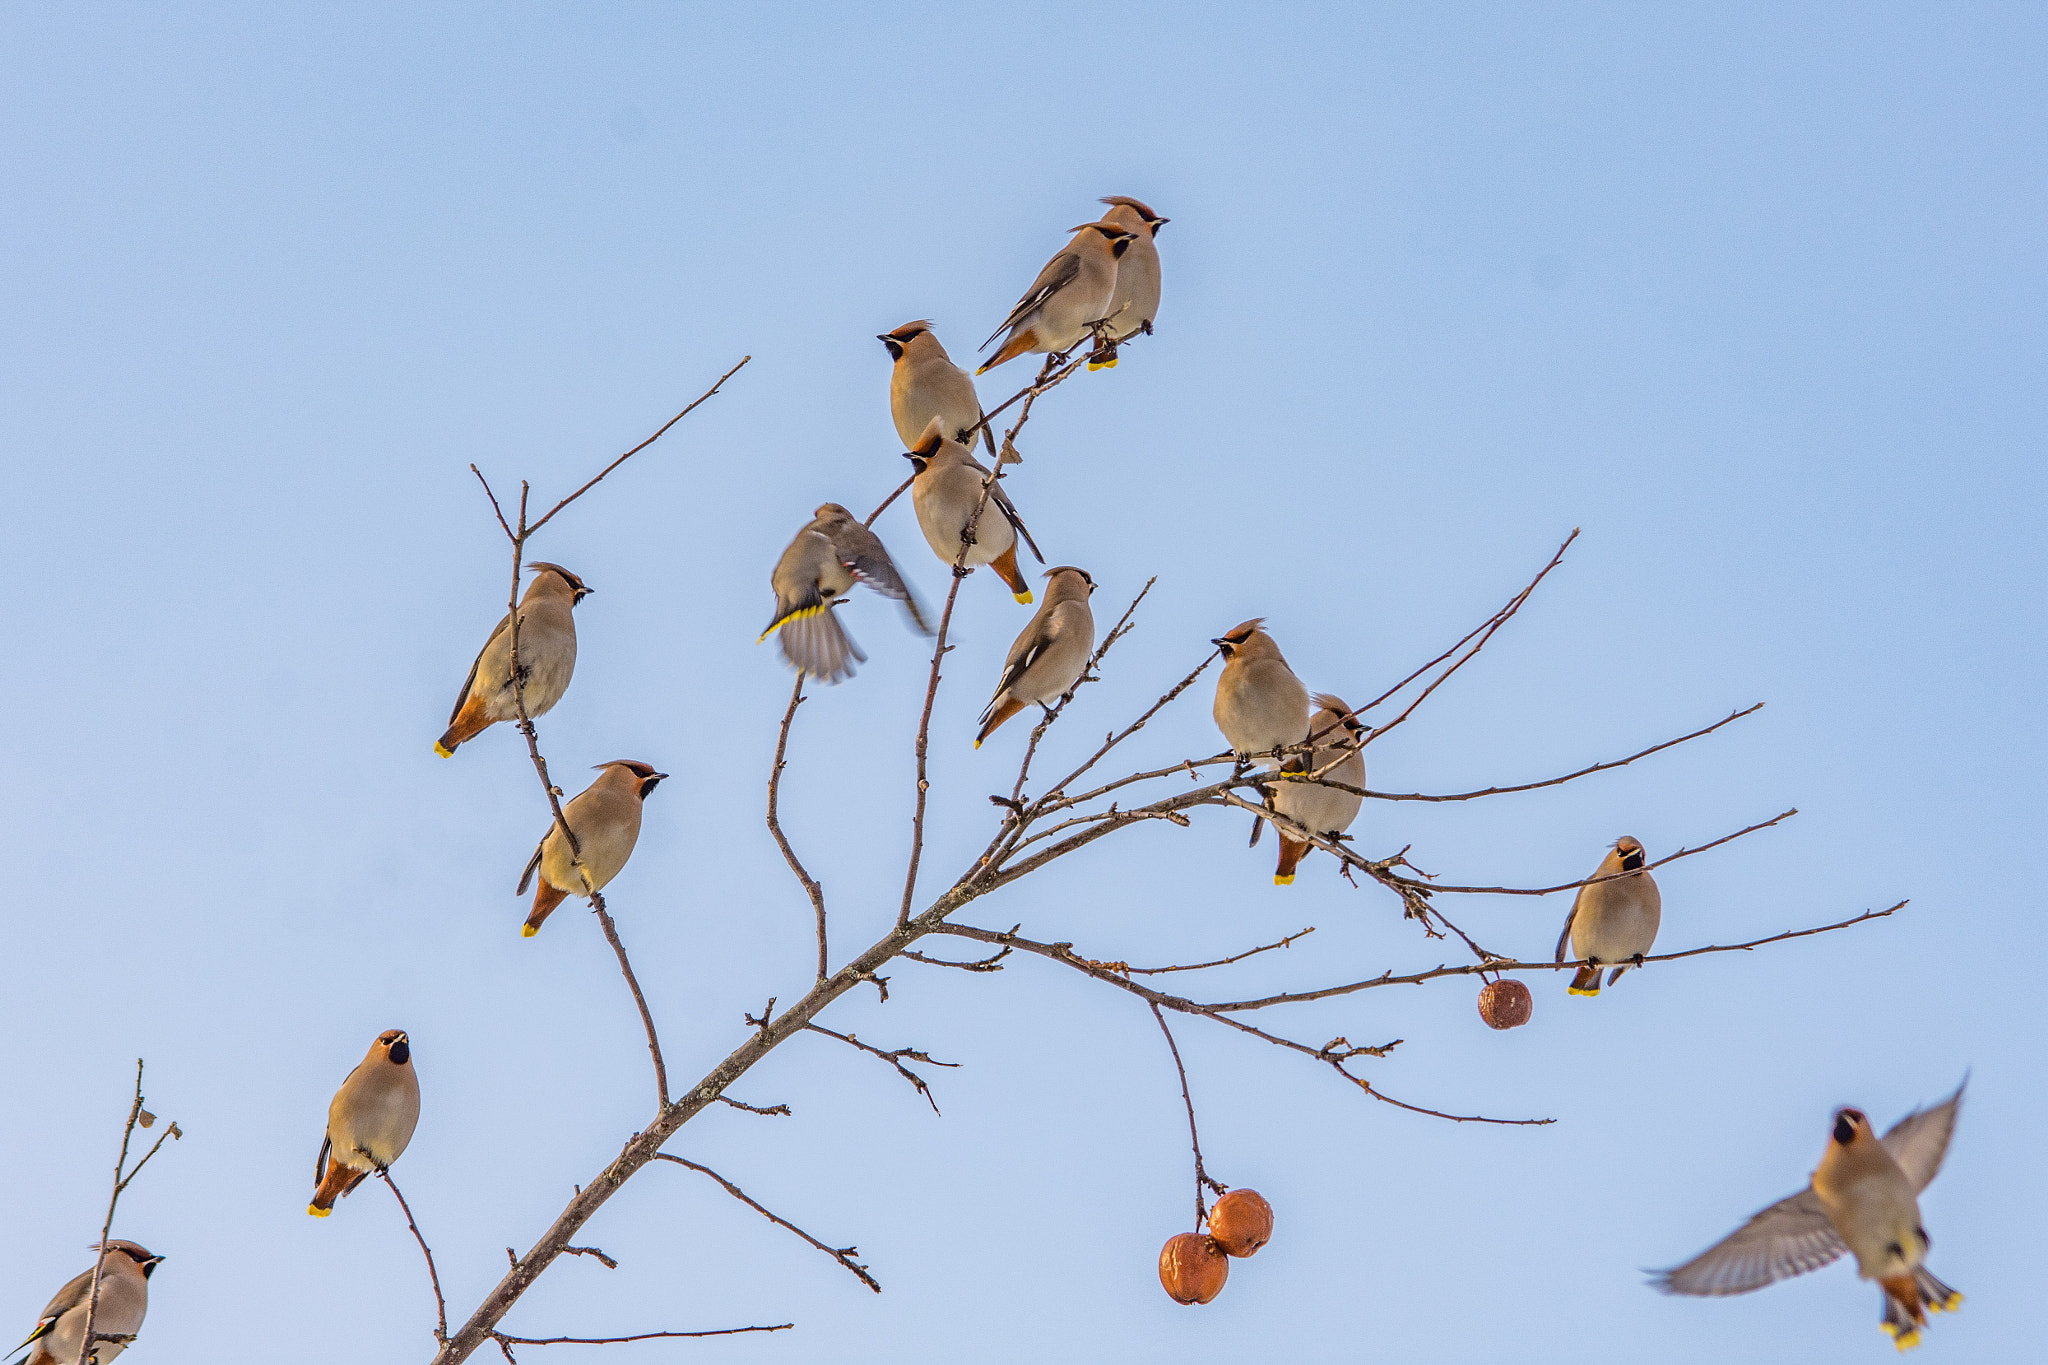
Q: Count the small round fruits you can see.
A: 3